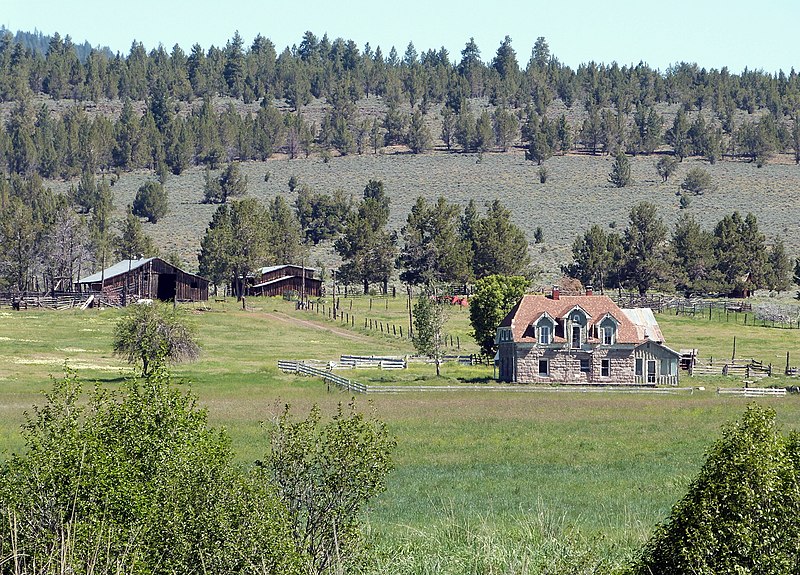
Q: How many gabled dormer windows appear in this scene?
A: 3